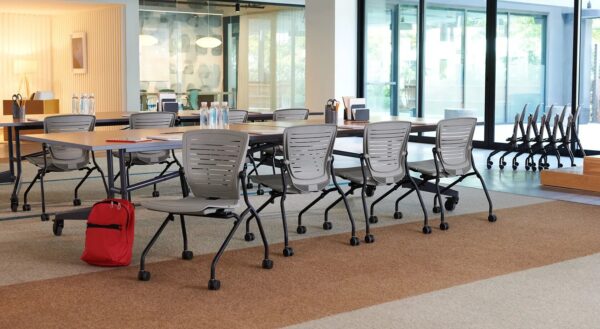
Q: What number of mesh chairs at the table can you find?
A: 8